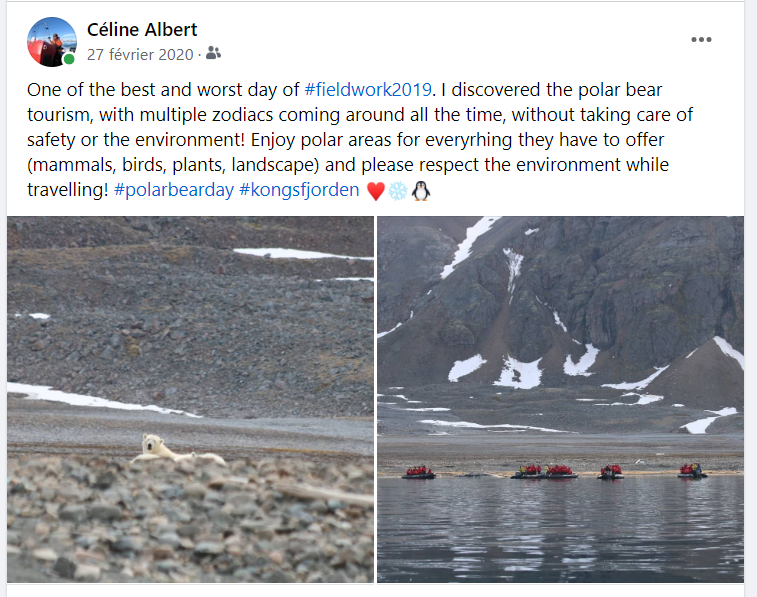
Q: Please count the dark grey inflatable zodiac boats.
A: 5